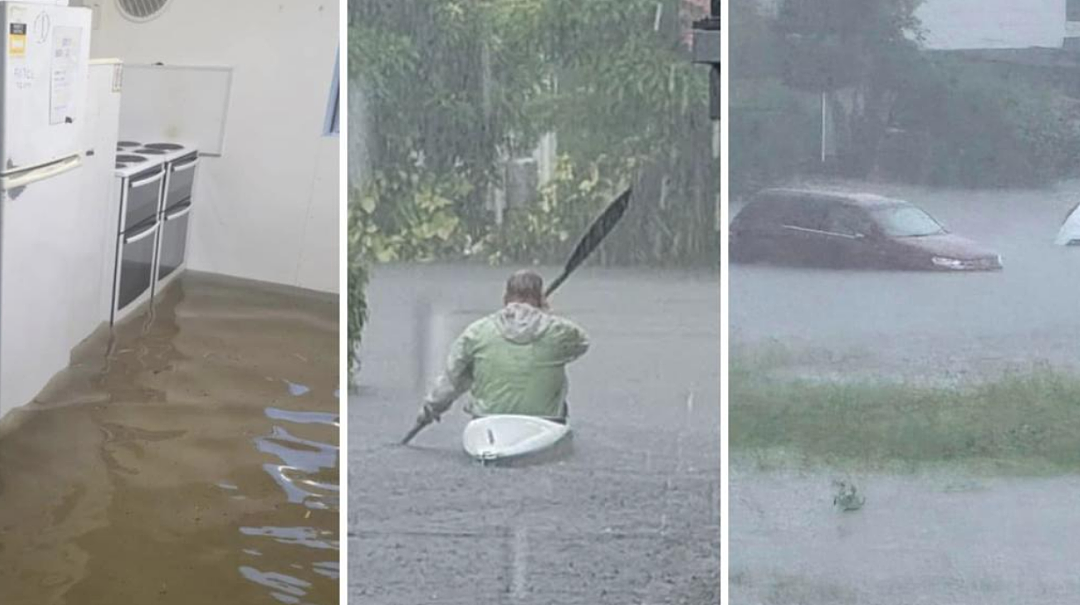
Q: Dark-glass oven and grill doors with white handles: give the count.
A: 4